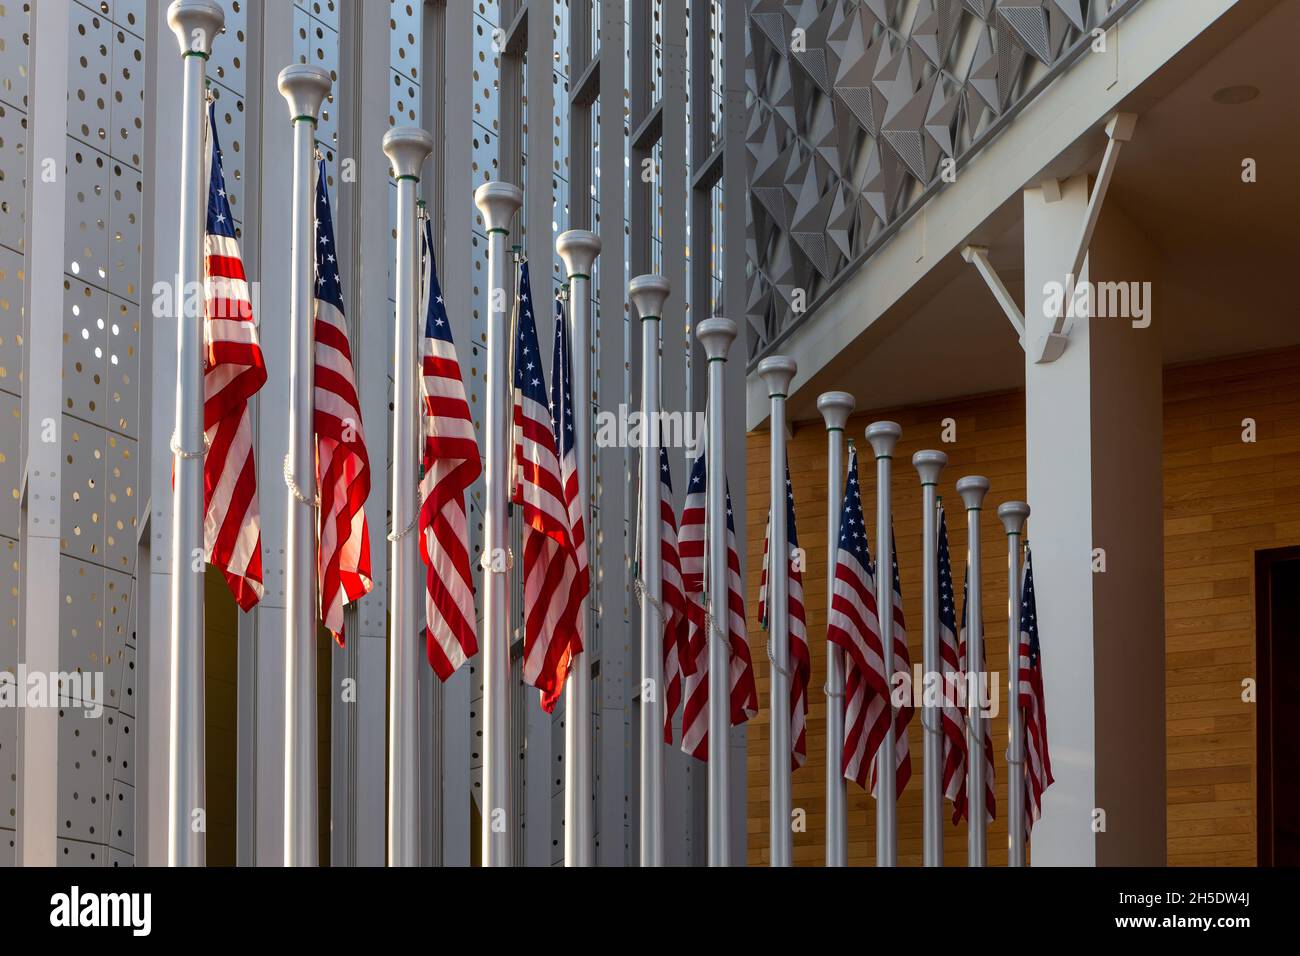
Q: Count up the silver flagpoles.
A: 13